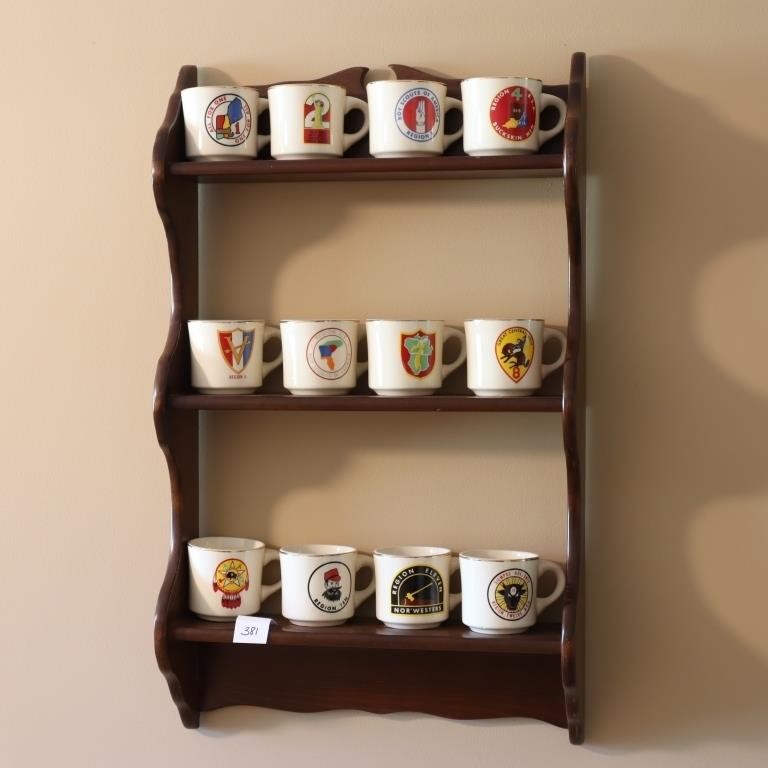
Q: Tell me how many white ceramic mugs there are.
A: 12